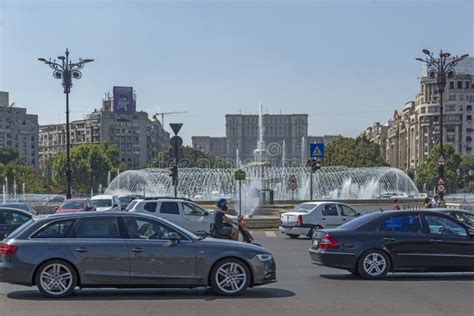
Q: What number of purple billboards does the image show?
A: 1